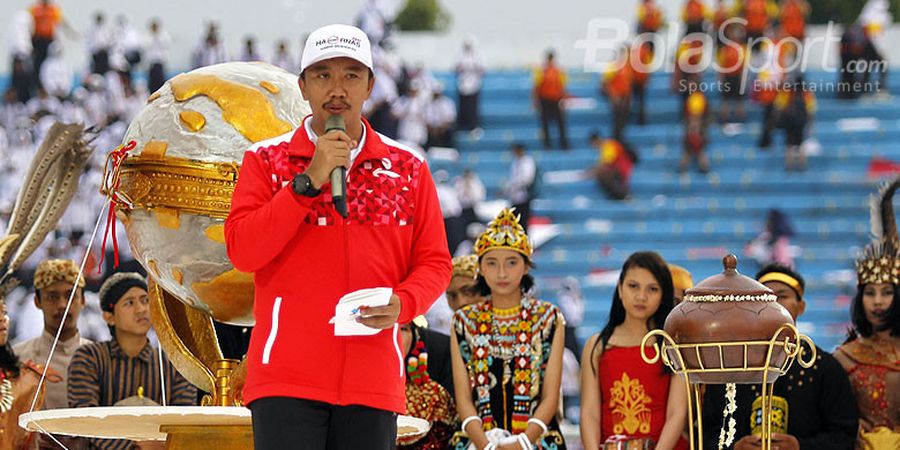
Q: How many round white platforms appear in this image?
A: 1